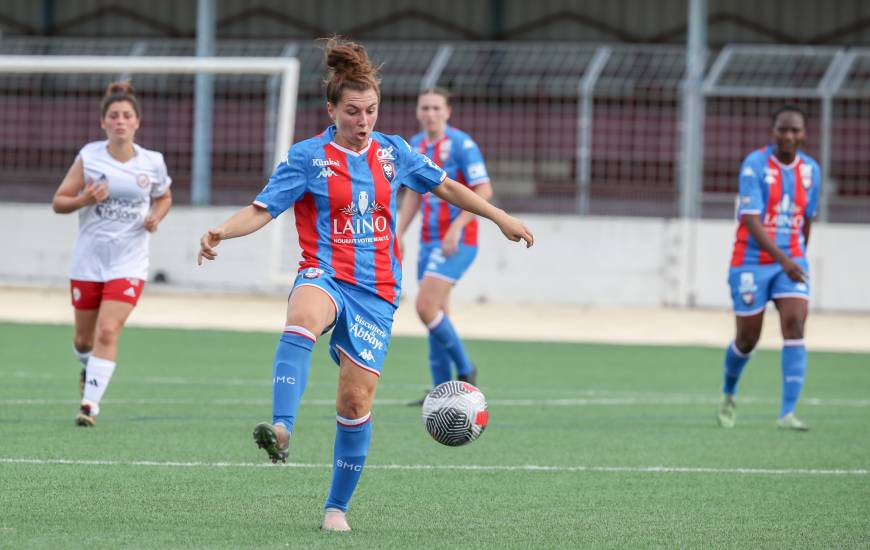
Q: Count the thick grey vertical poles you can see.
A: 2